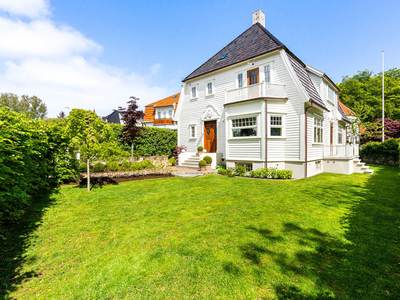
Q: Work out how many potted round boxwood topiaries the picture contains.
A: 3